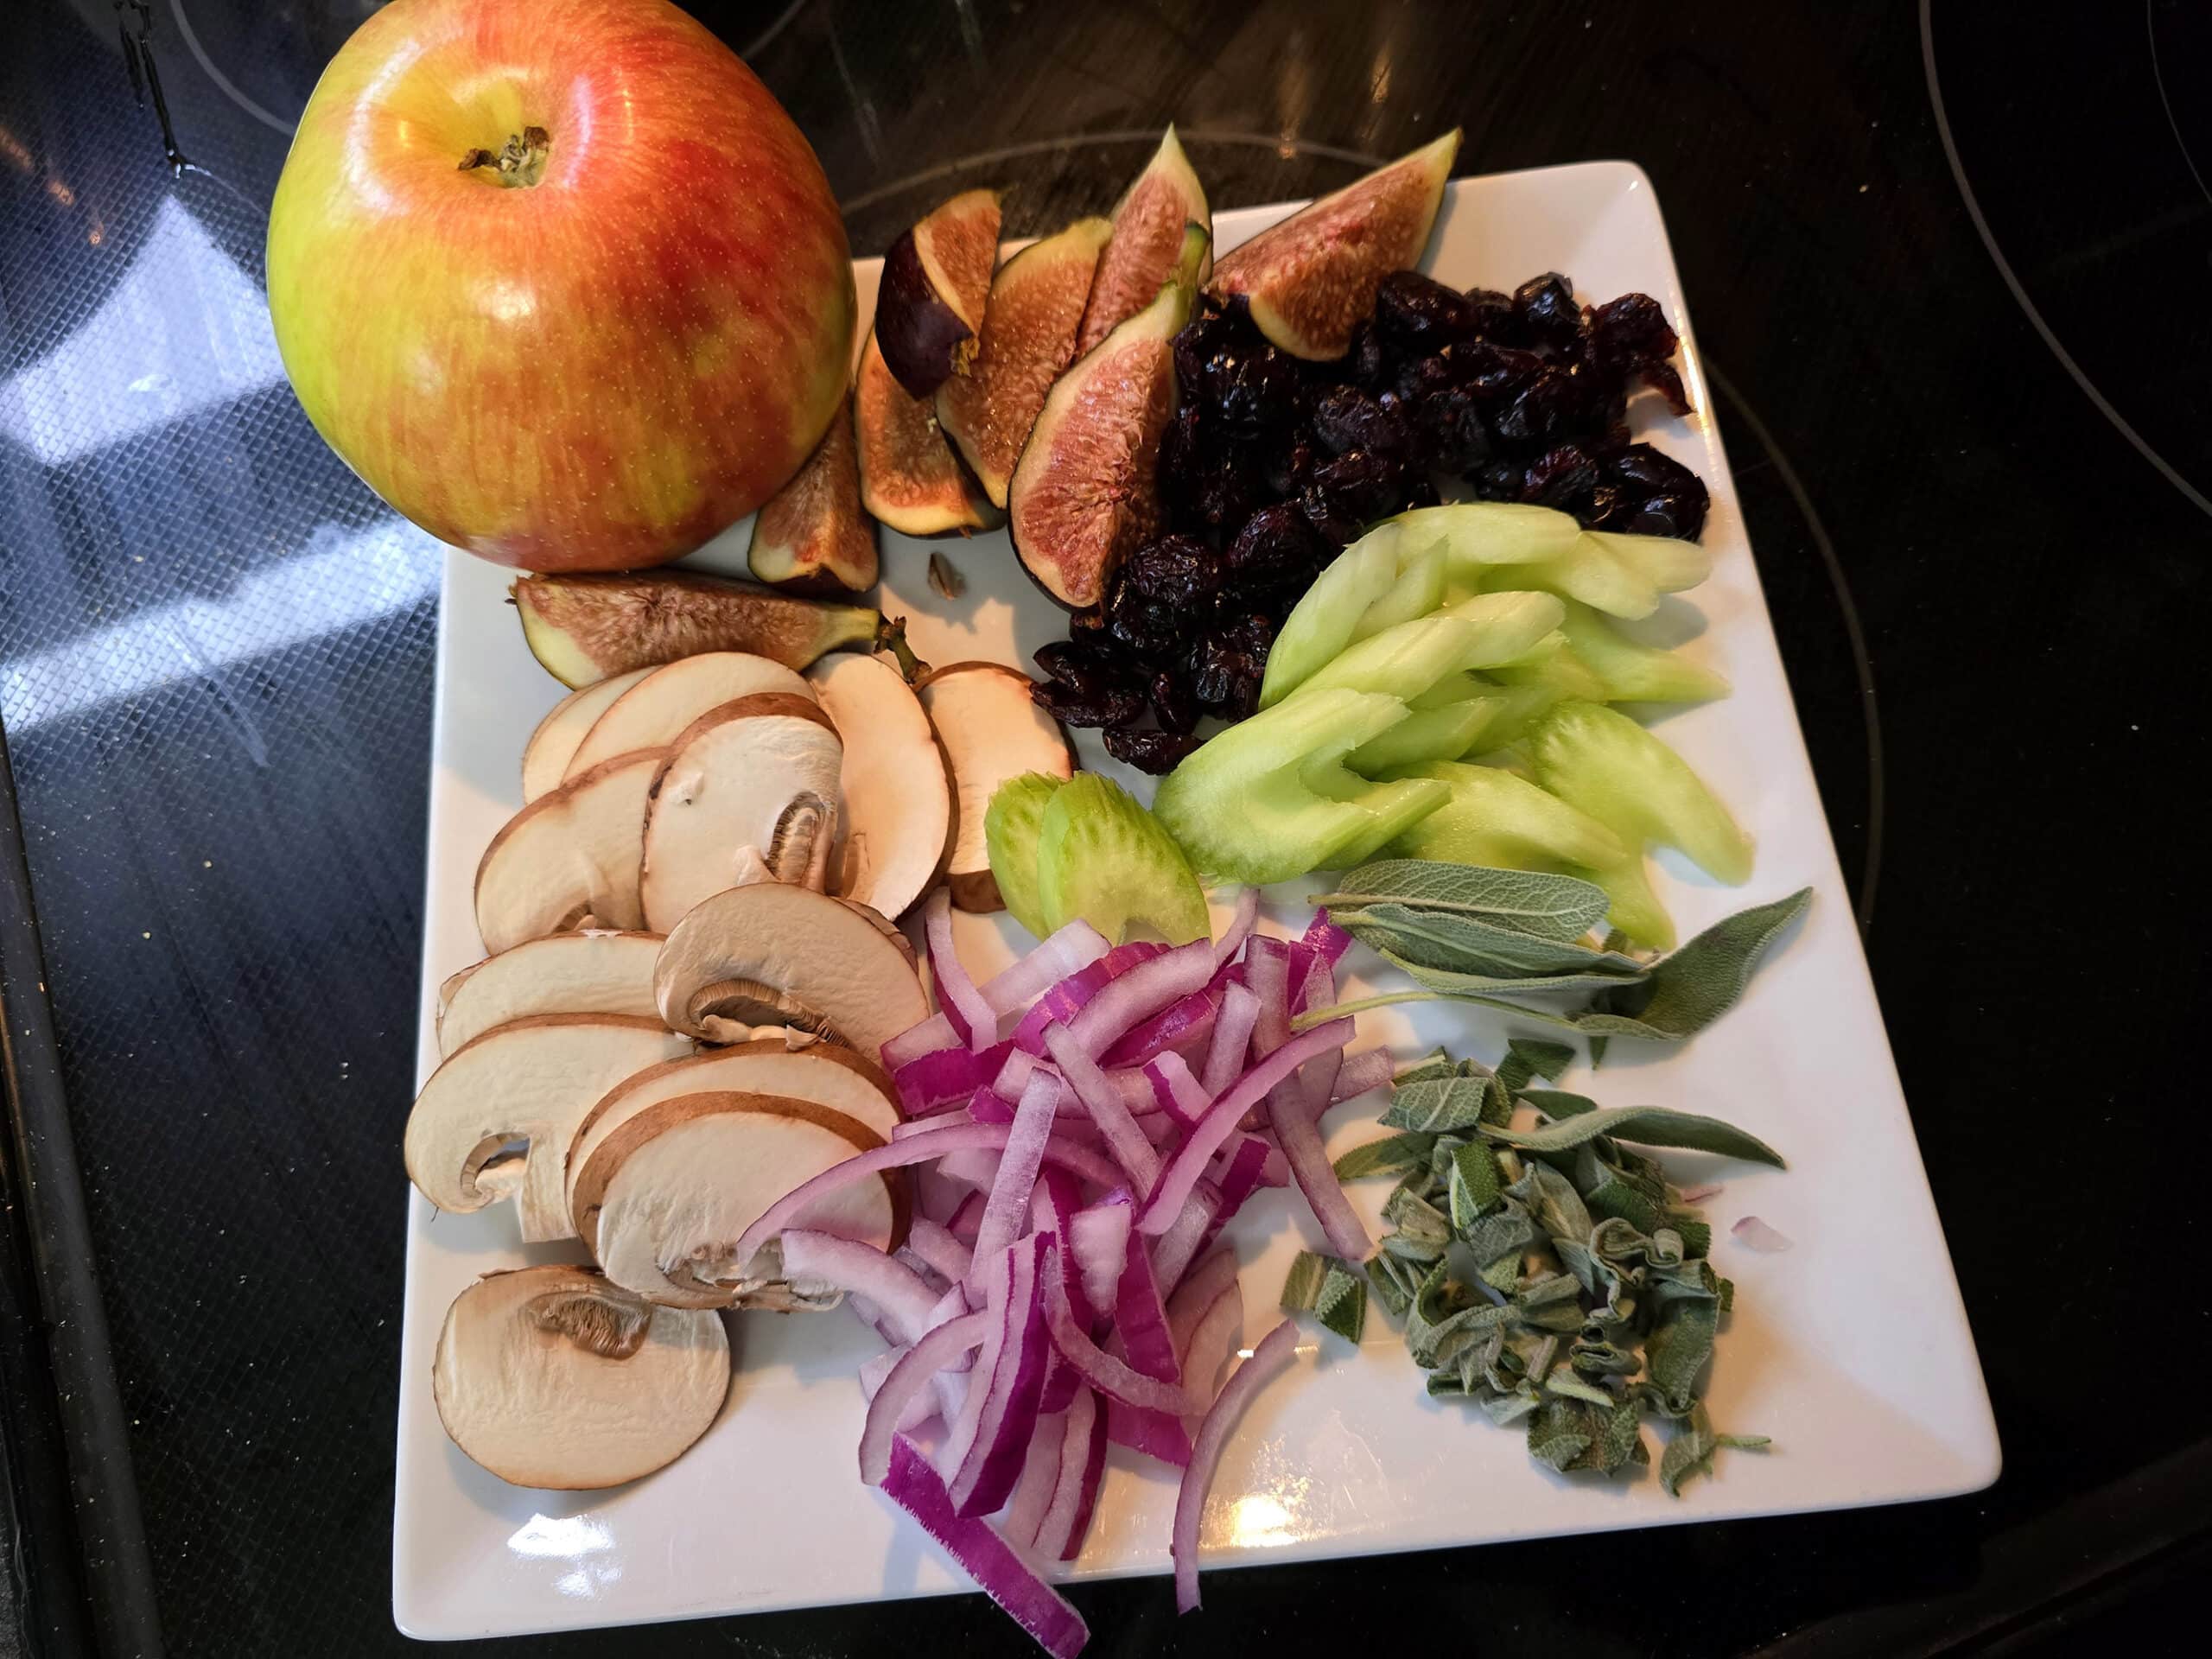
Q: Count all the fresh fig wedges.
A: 8